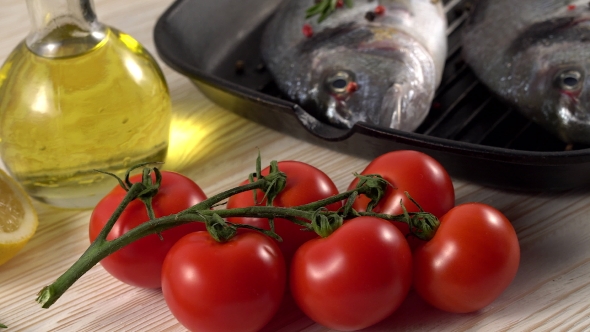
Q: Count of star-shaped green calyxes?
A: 6